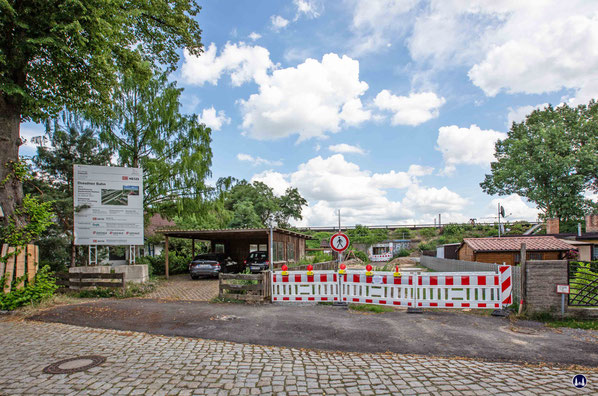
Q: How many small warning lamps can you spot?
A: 5